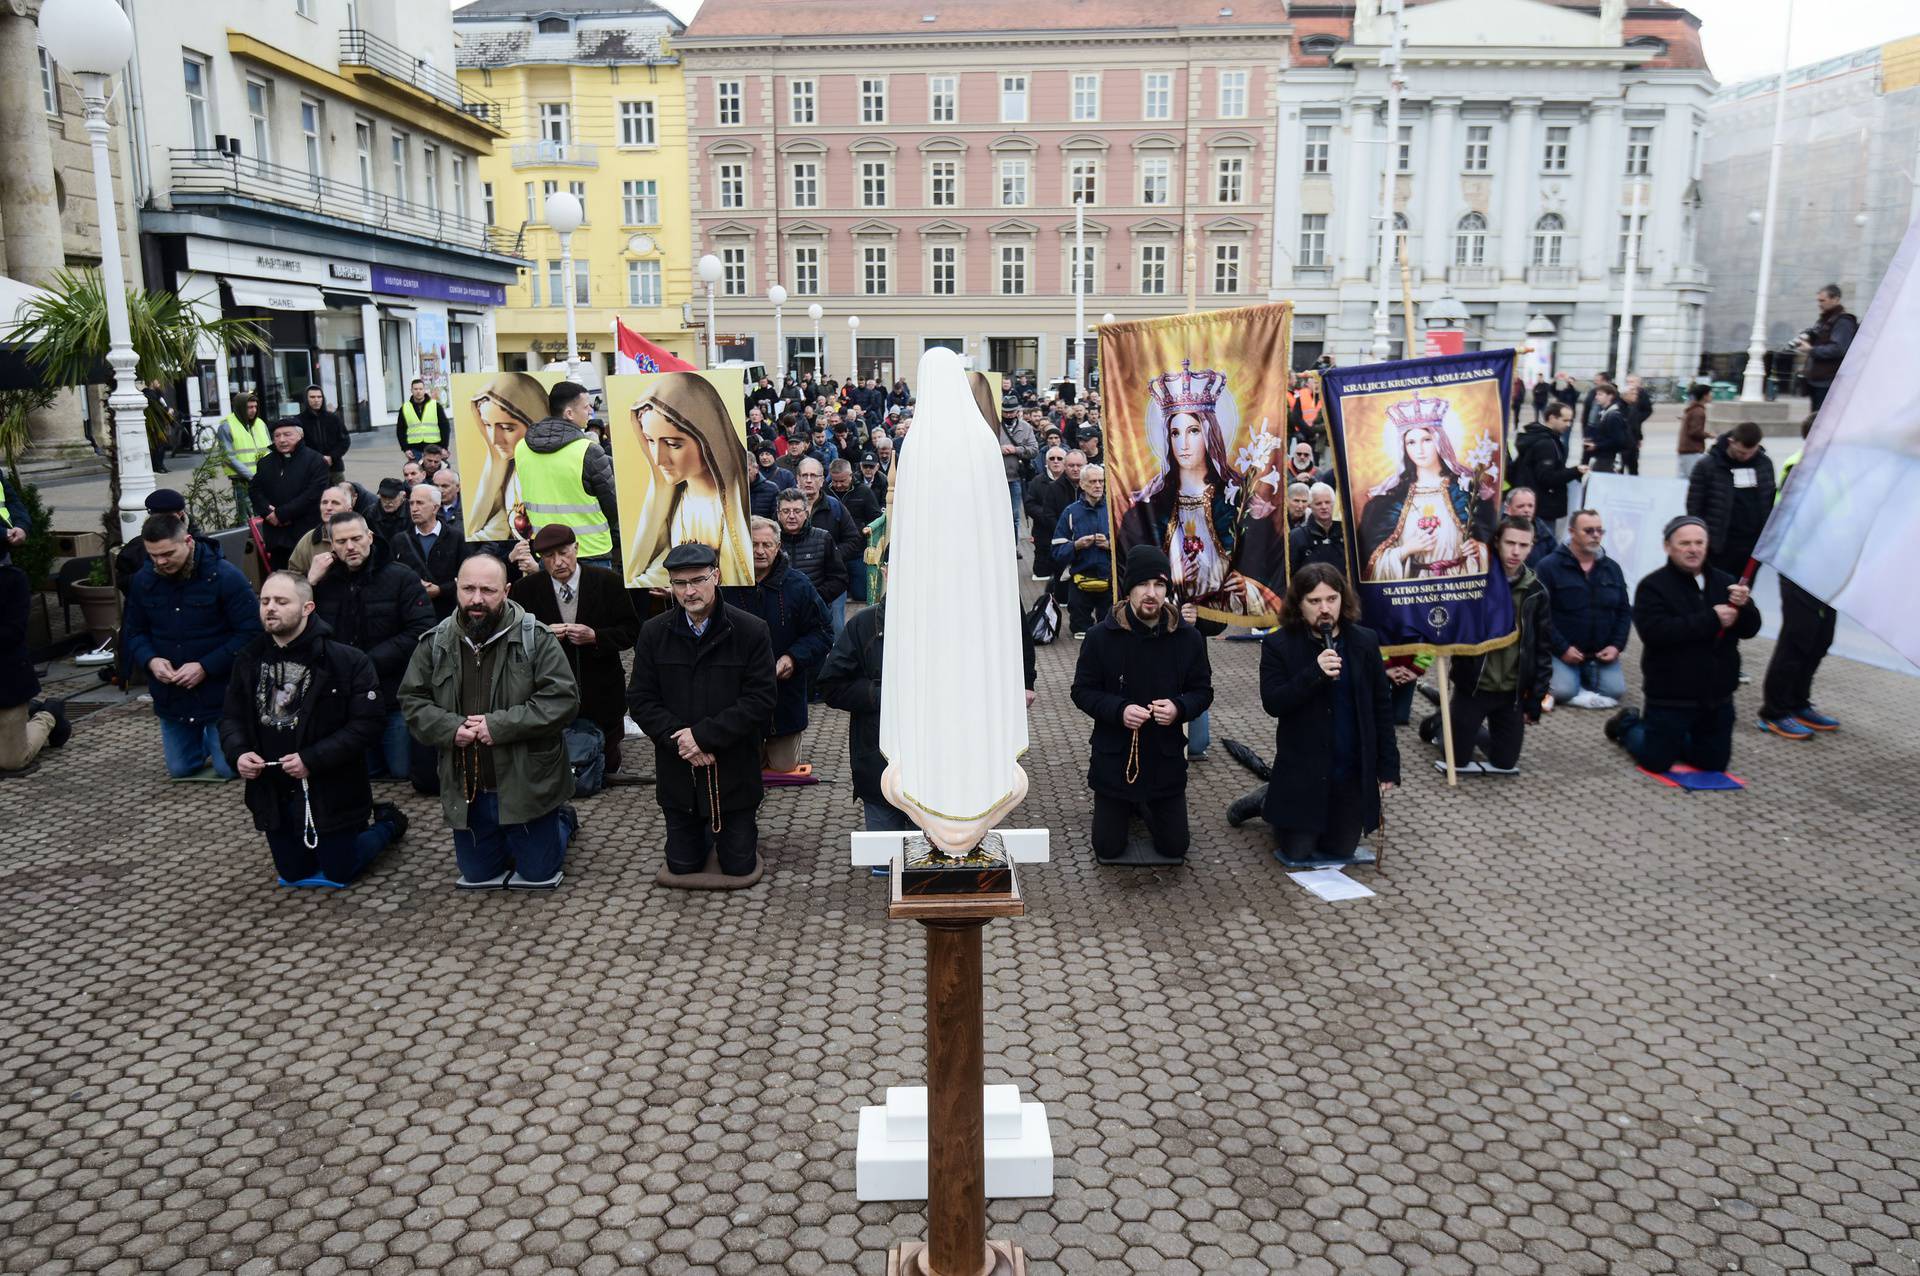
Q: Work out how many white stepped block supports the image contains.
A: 1